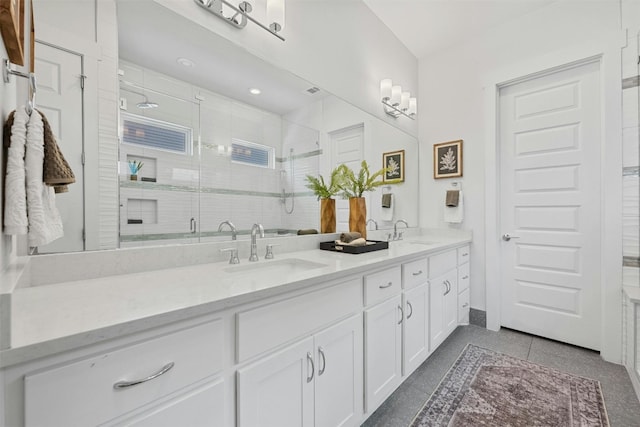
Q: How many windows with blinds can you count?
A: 2